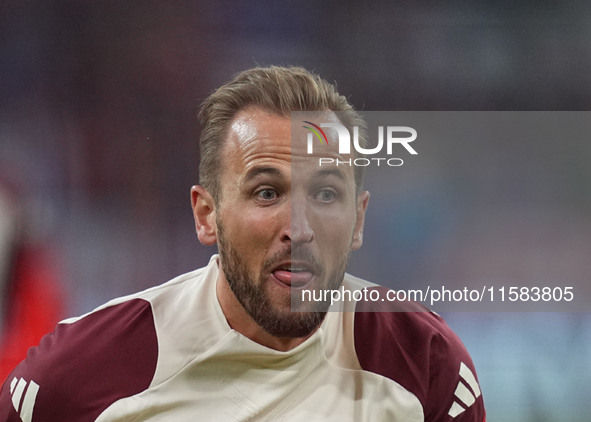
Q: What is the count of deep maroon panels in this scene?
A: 2